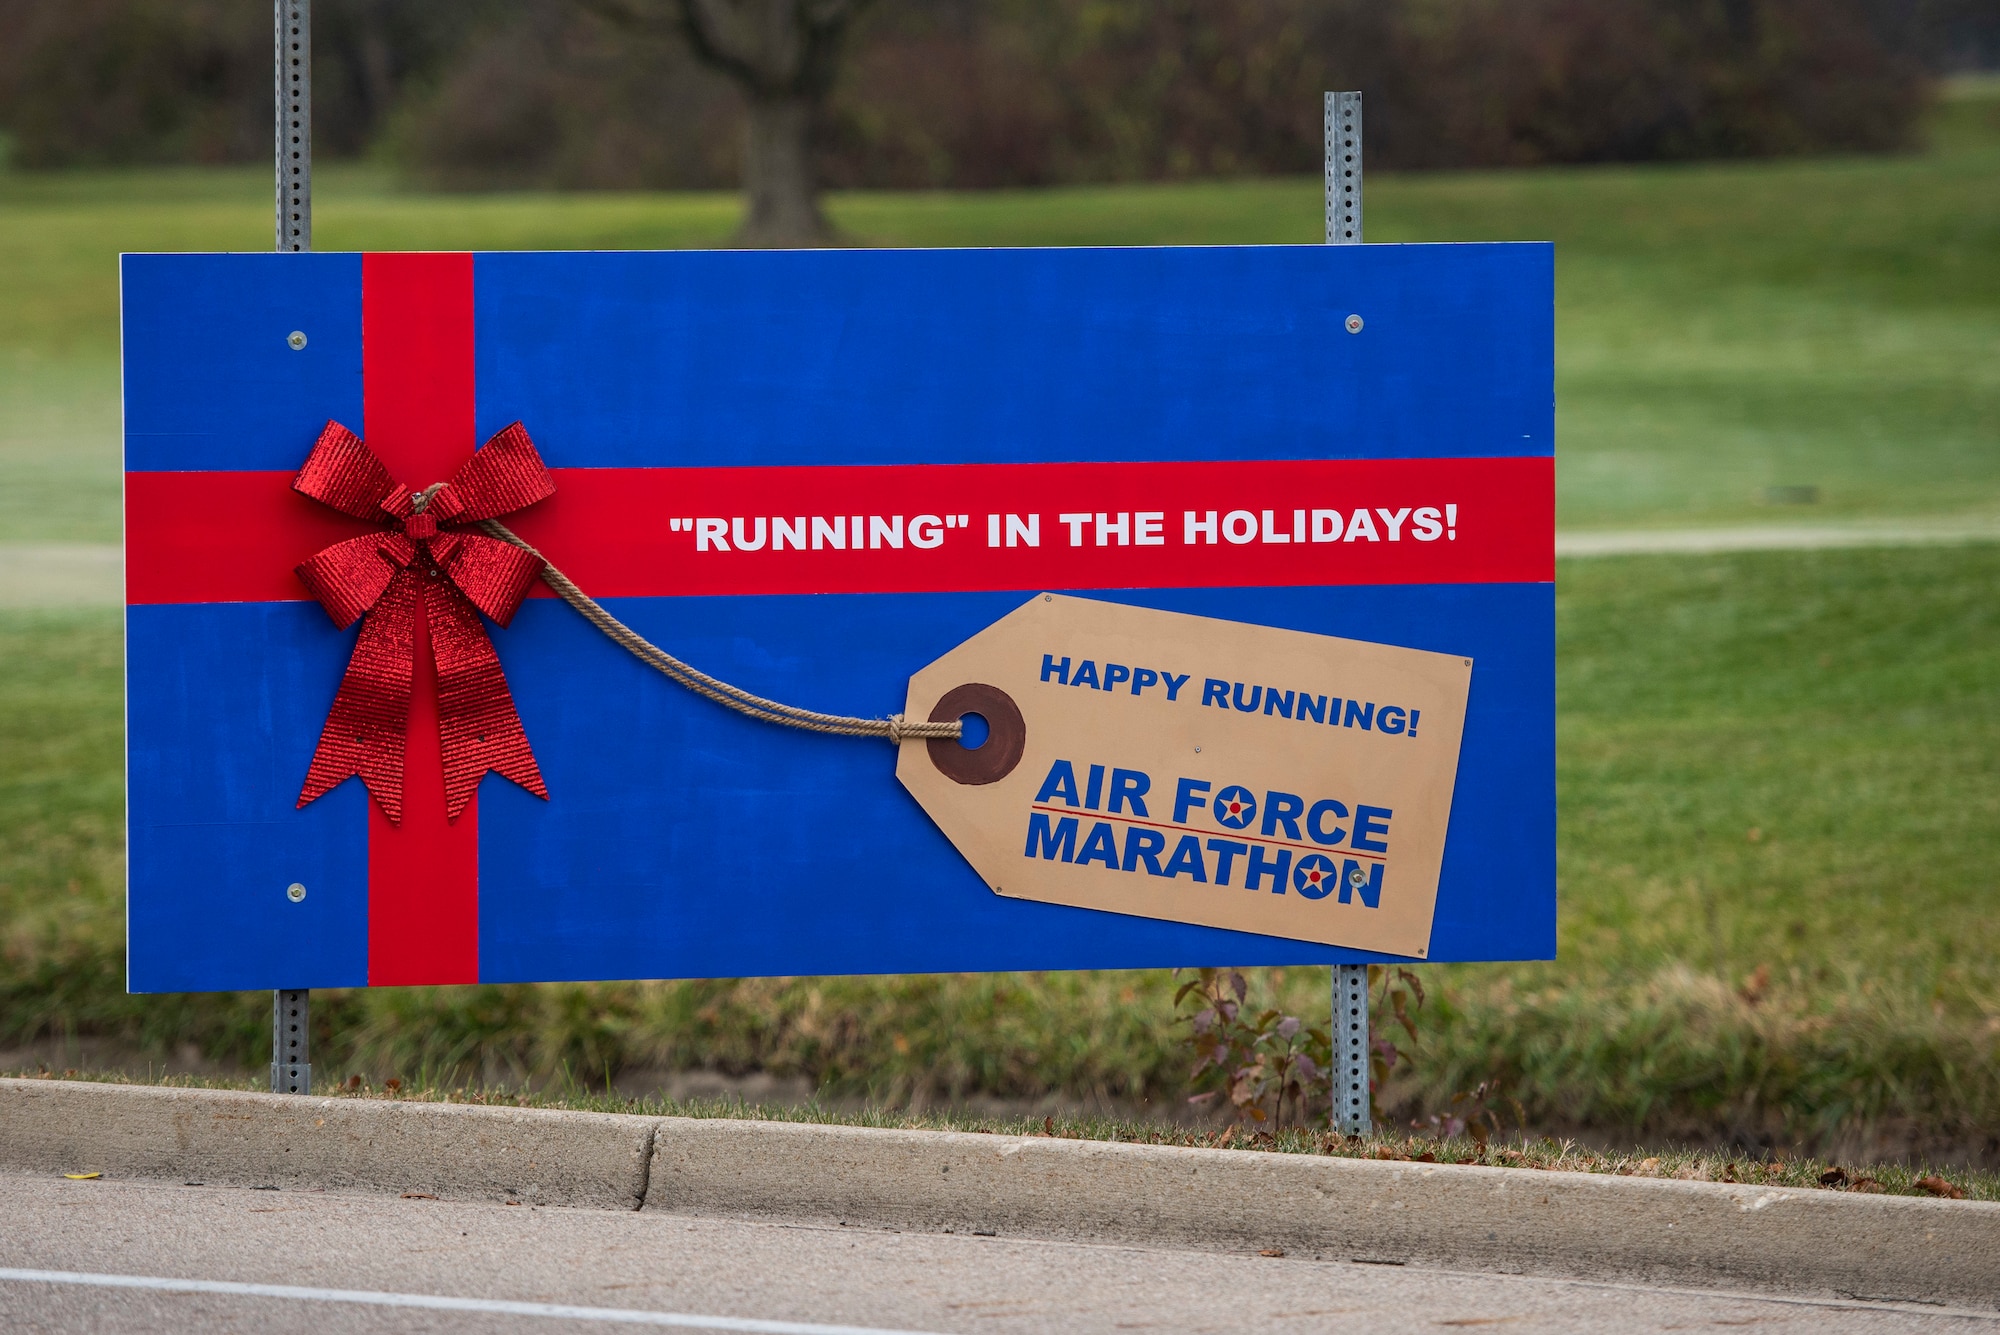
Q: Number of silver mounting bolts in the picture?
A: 4